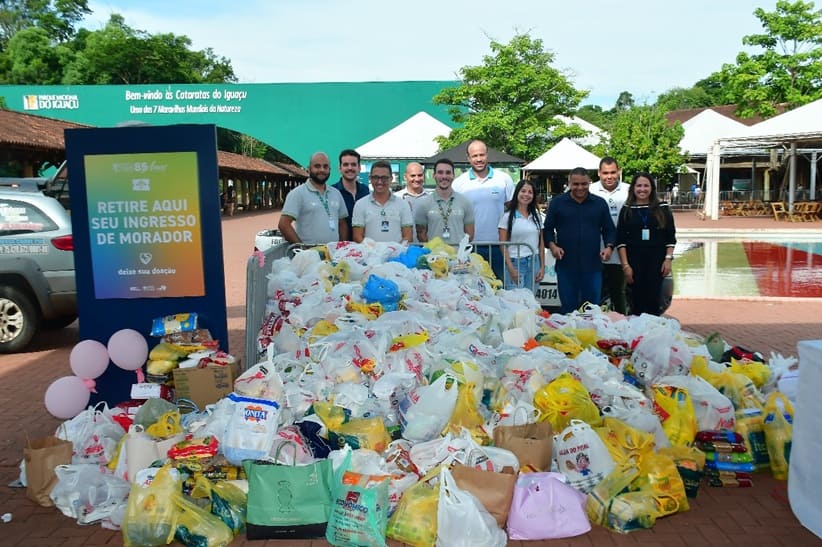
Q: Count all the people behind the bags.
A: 10